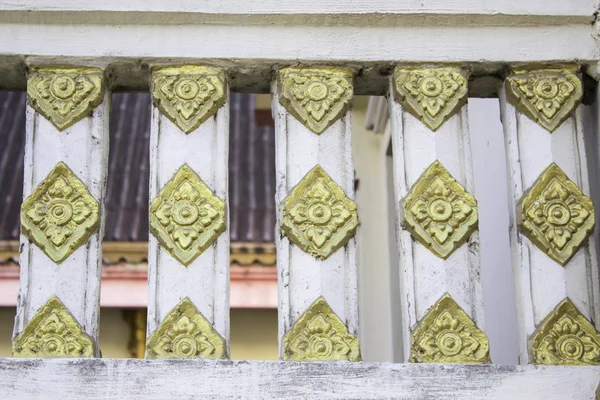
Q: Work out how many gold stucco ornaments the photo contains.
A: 15